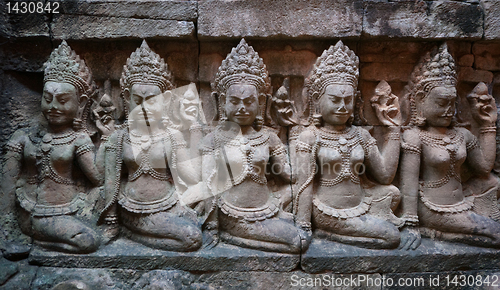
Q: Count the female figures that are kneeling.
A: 5